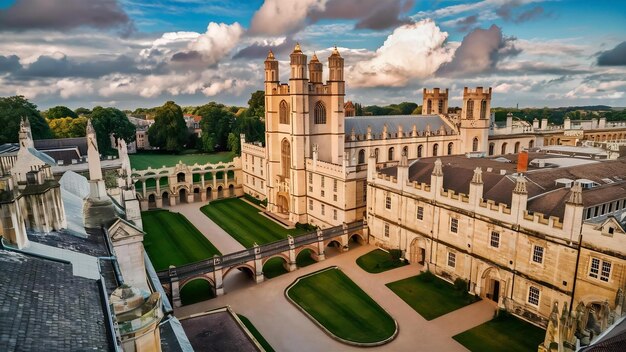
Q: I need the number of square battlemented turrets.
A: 2